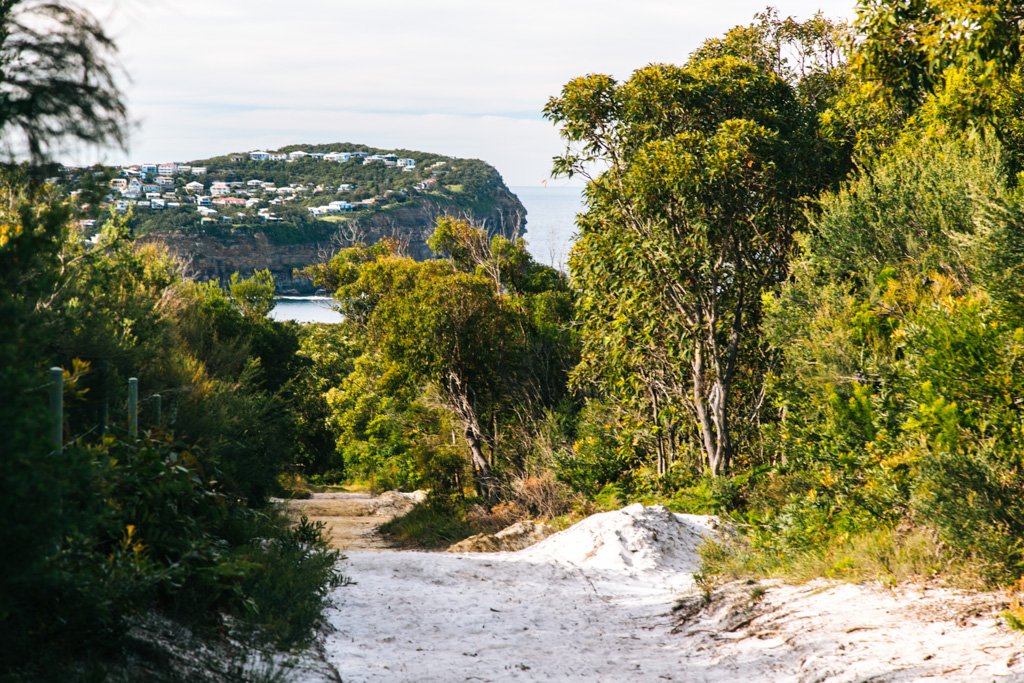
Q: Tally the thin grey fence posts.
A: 3